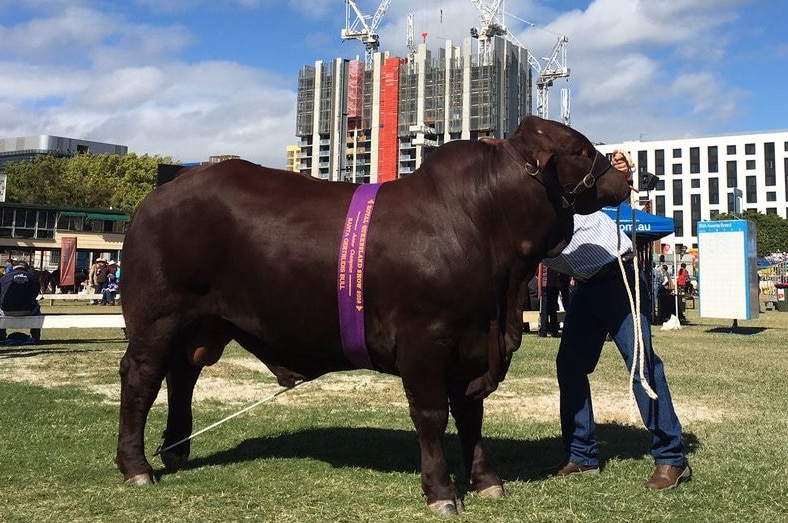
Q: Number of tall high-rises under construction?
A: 1